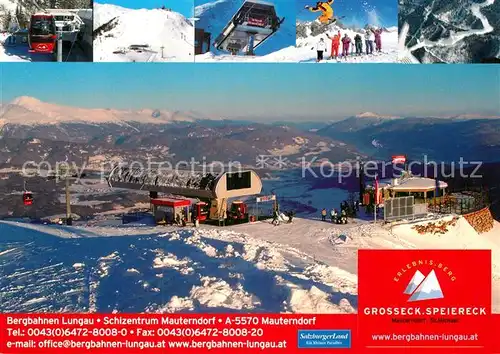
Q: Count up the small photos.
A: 5